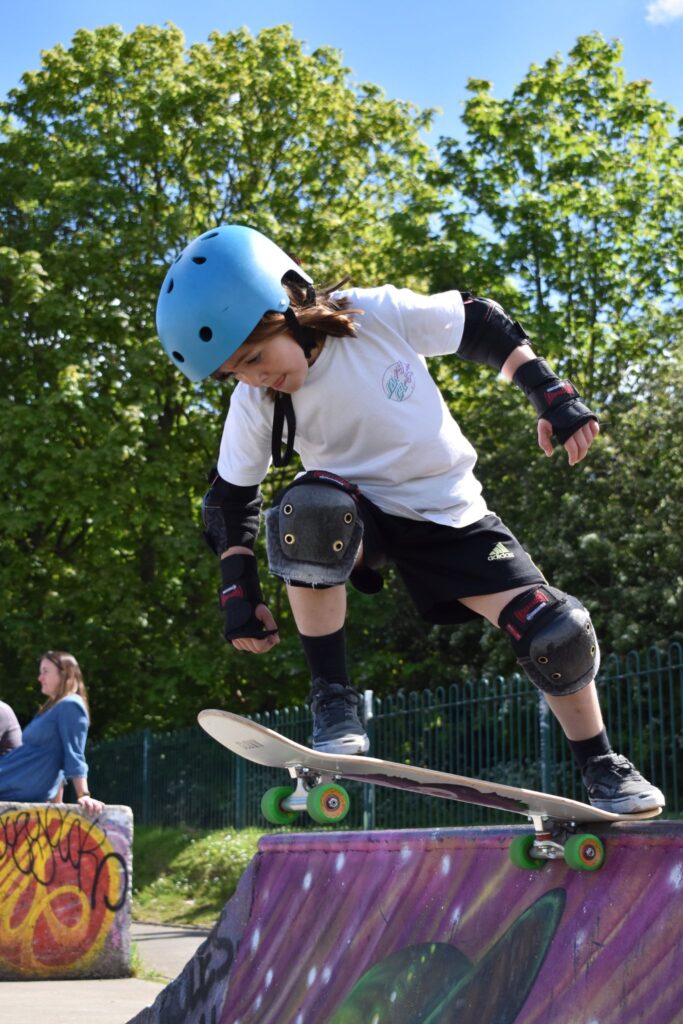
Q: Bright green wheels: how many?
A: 4